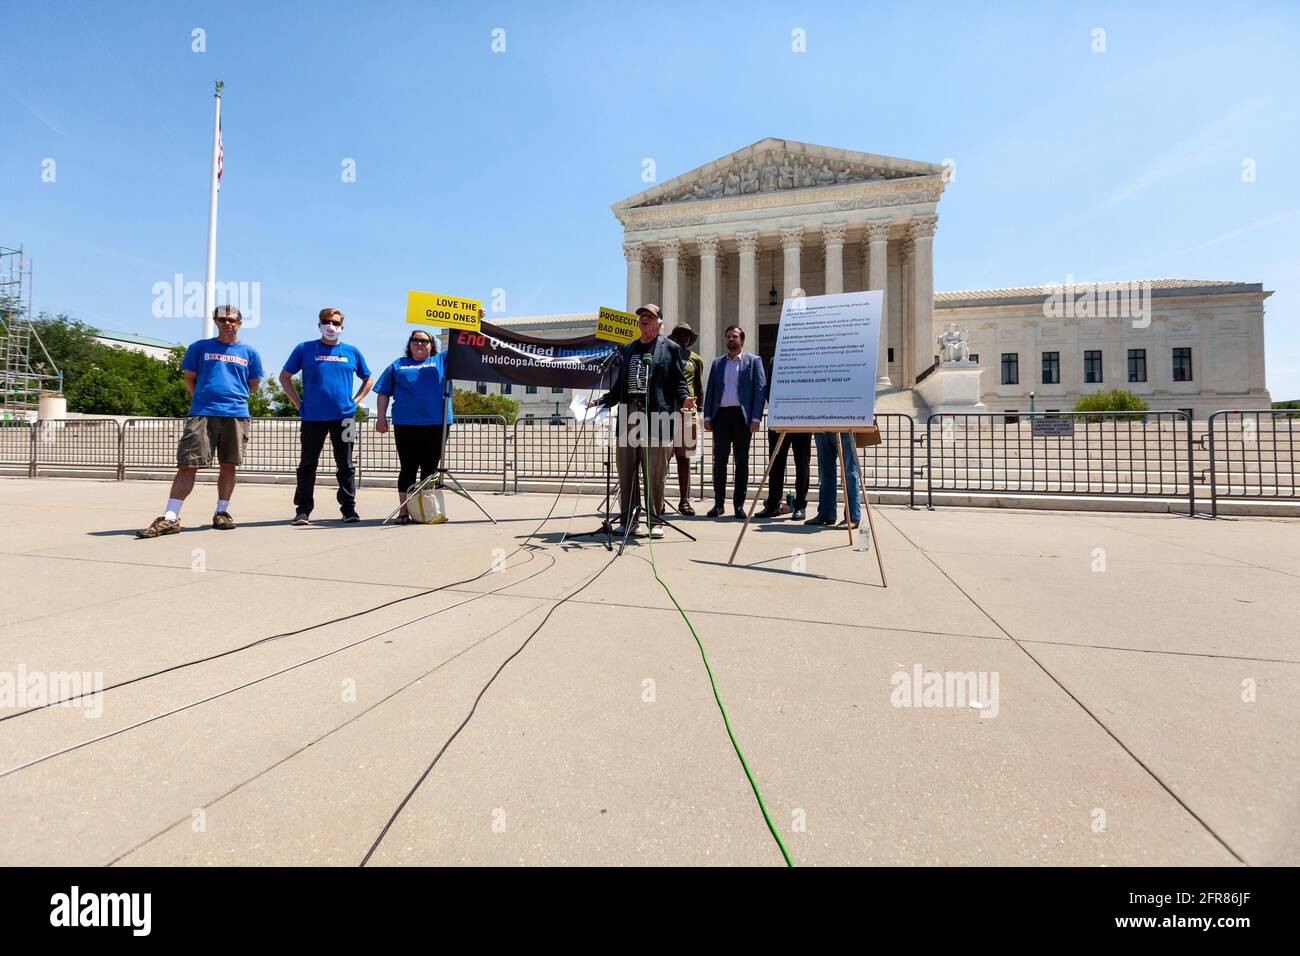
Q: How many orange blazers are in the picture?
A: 0